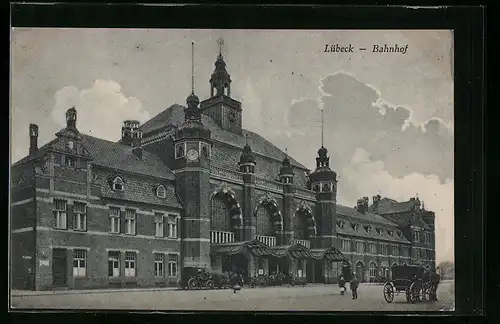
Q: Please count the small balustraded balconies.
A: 3